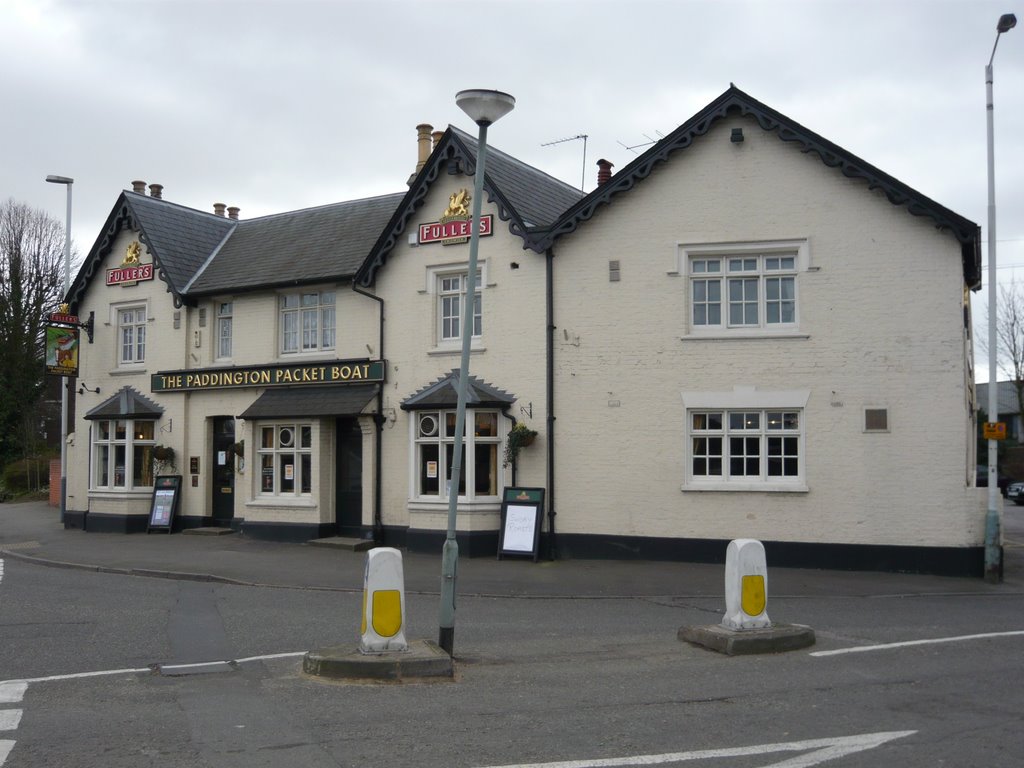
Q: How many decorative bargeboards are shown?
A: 3